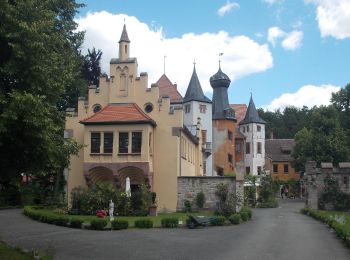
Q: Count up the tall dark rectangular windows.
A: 4